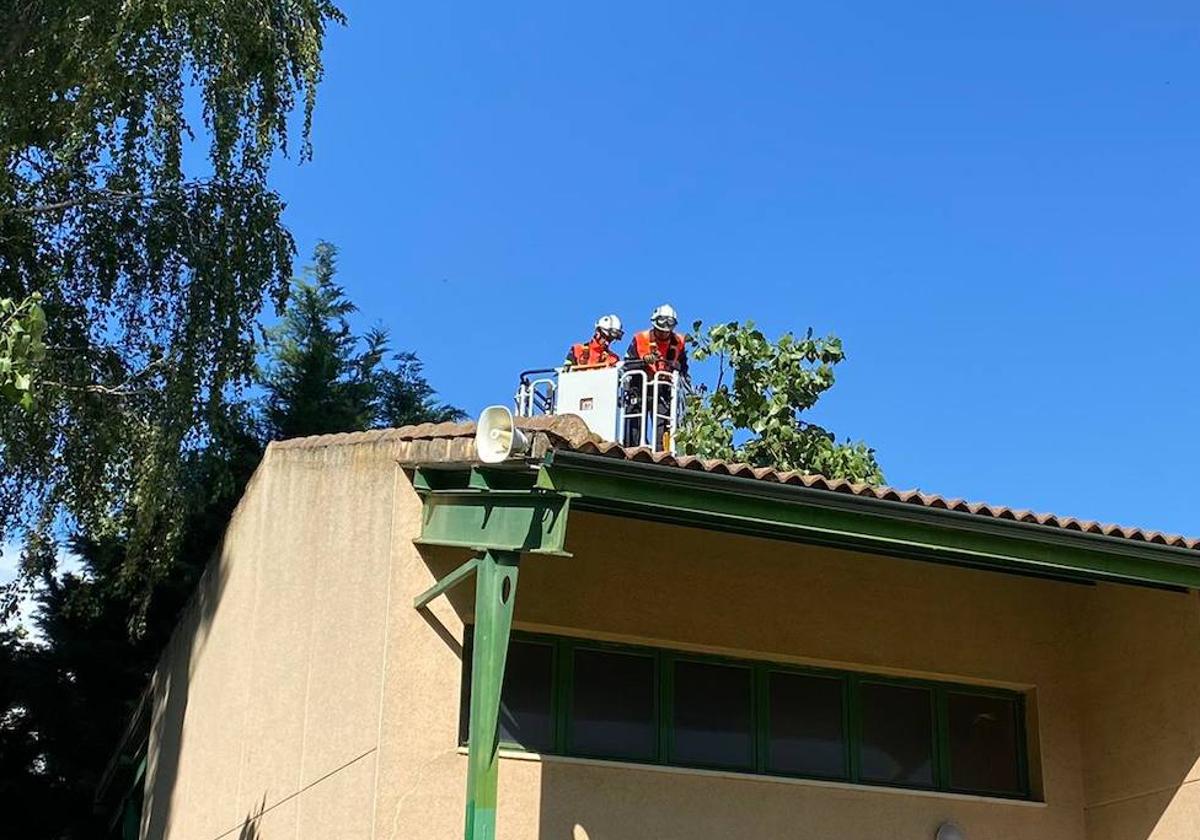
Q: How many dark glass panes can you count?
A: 6